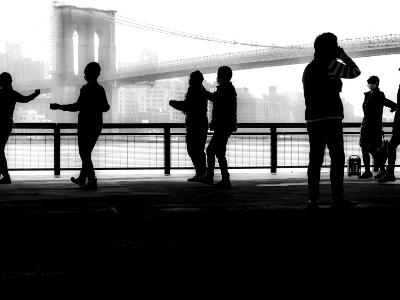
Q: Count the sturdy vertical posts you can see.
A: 3